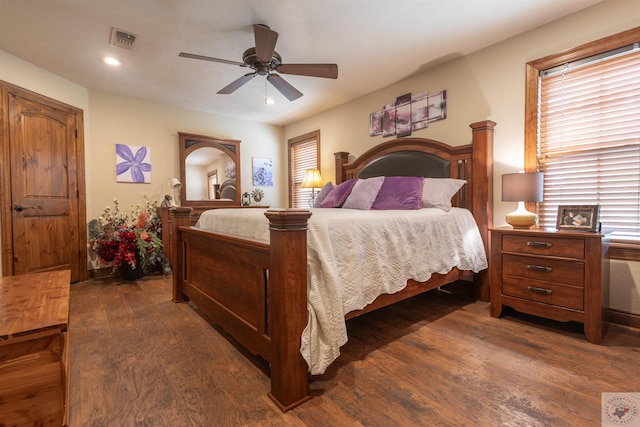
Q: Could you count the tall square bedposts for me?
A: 4